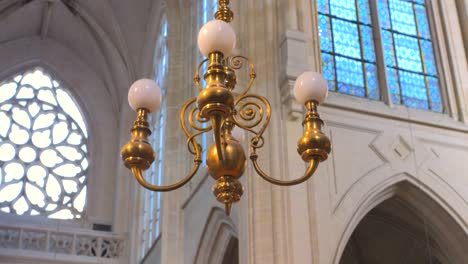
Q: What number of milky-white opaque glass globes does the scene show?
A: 3